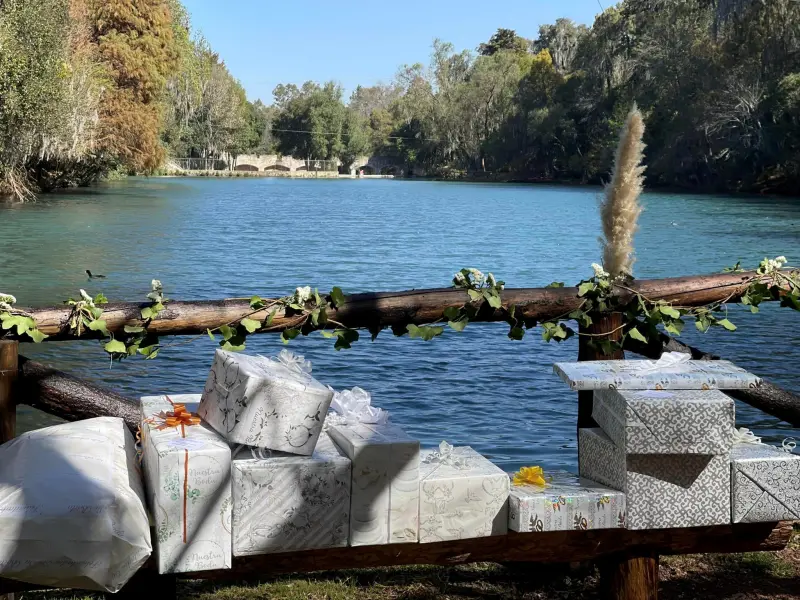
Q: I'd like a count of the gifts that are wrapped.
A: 11